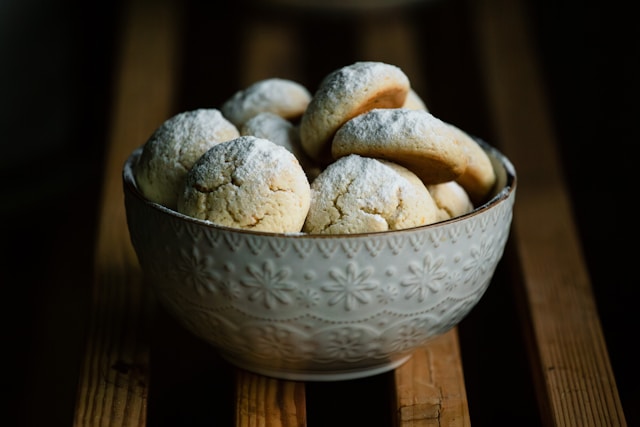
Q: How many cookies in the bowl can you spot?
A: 10